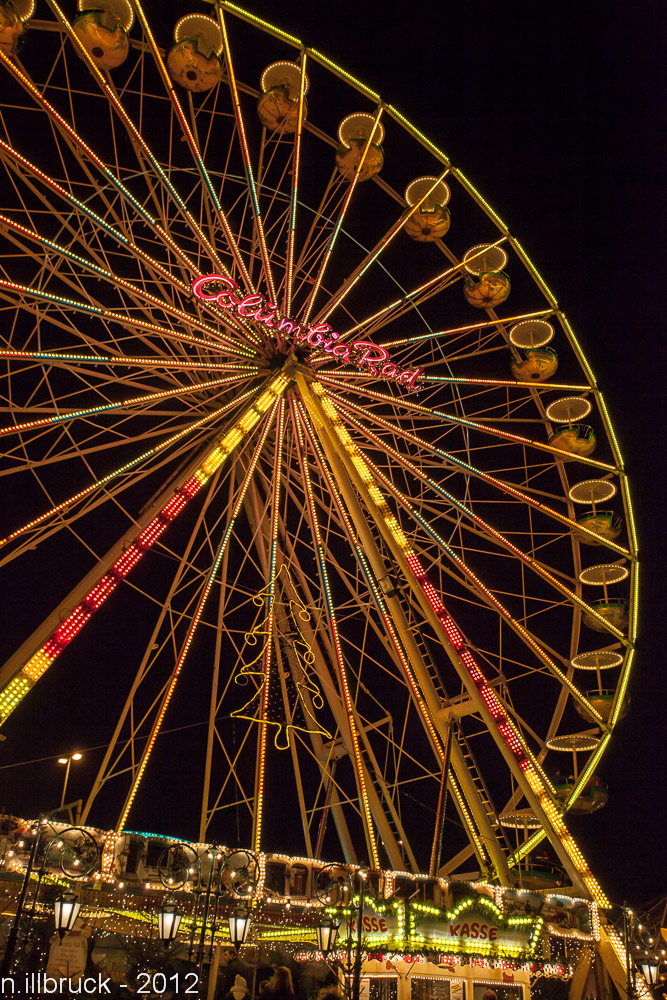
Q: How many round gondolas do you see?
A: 14